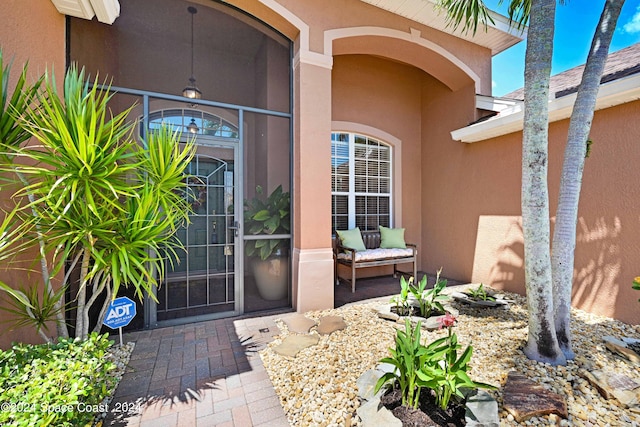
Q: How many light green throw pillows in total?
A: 2